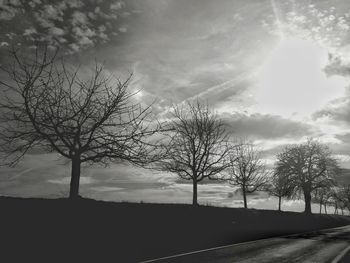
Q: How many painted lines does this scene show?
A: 2